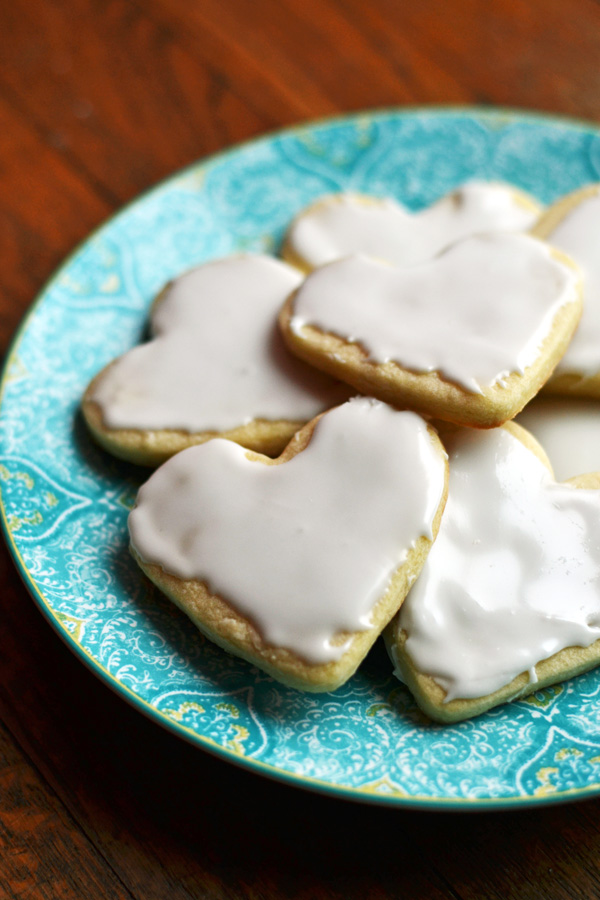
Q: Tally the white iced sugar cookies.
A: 7